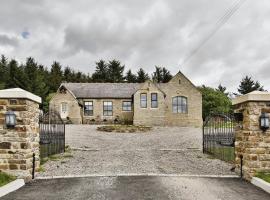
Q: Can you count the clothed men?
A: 0